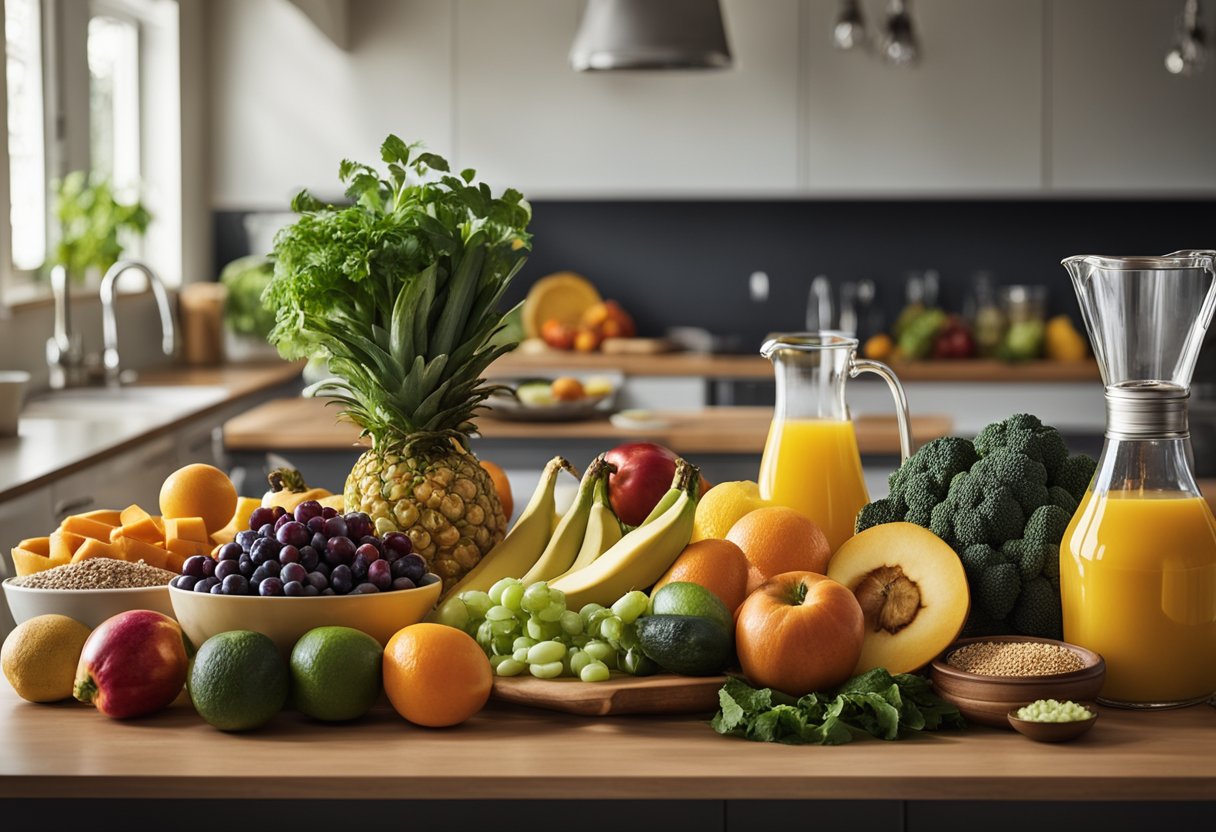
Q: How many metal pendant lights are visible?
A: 1